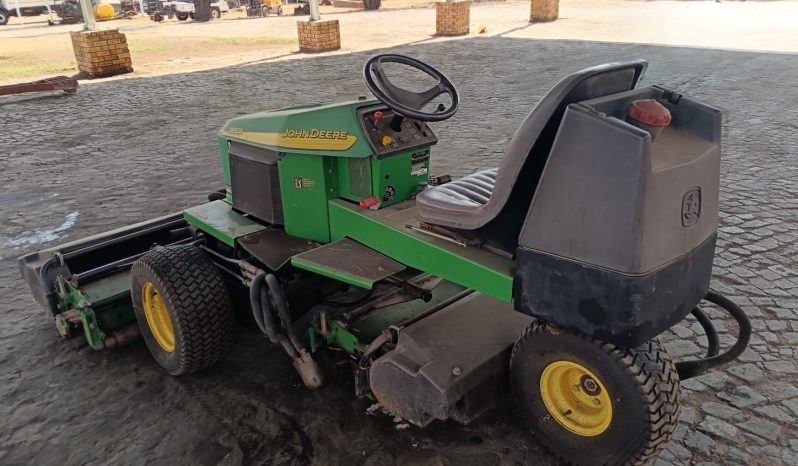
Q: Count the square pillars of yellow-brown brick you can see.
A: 4